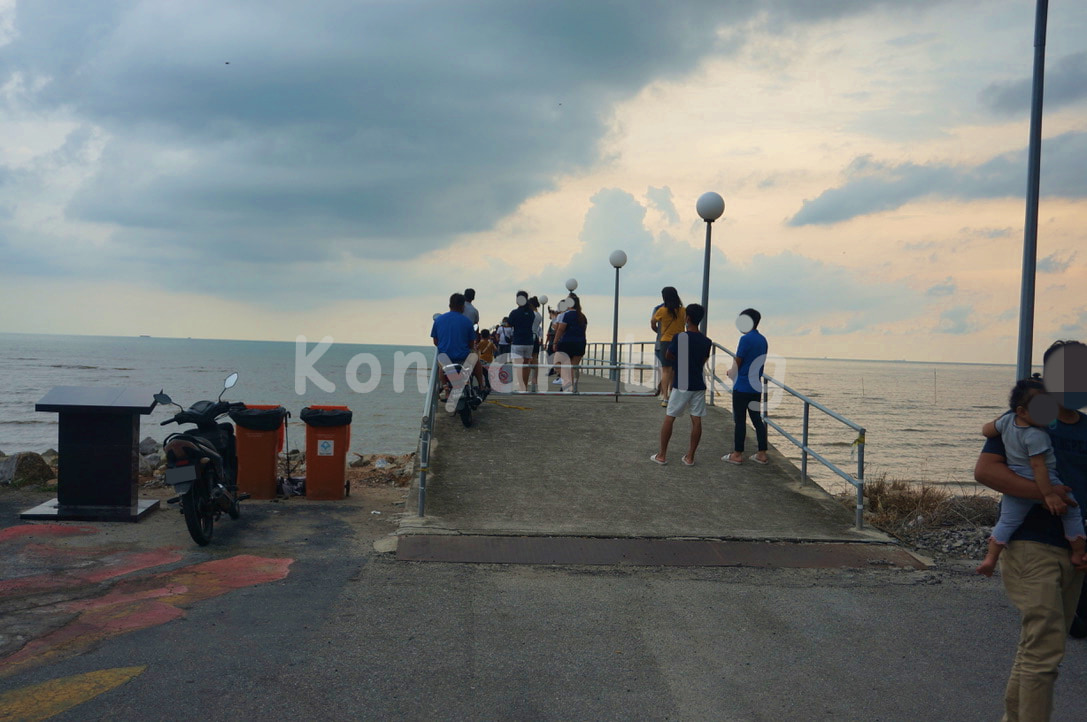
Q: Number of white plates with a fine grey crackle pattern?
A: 0